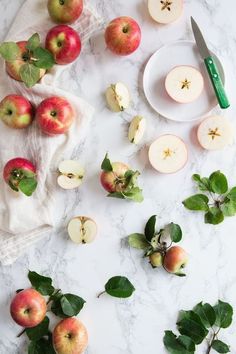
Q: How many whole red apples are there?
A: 11